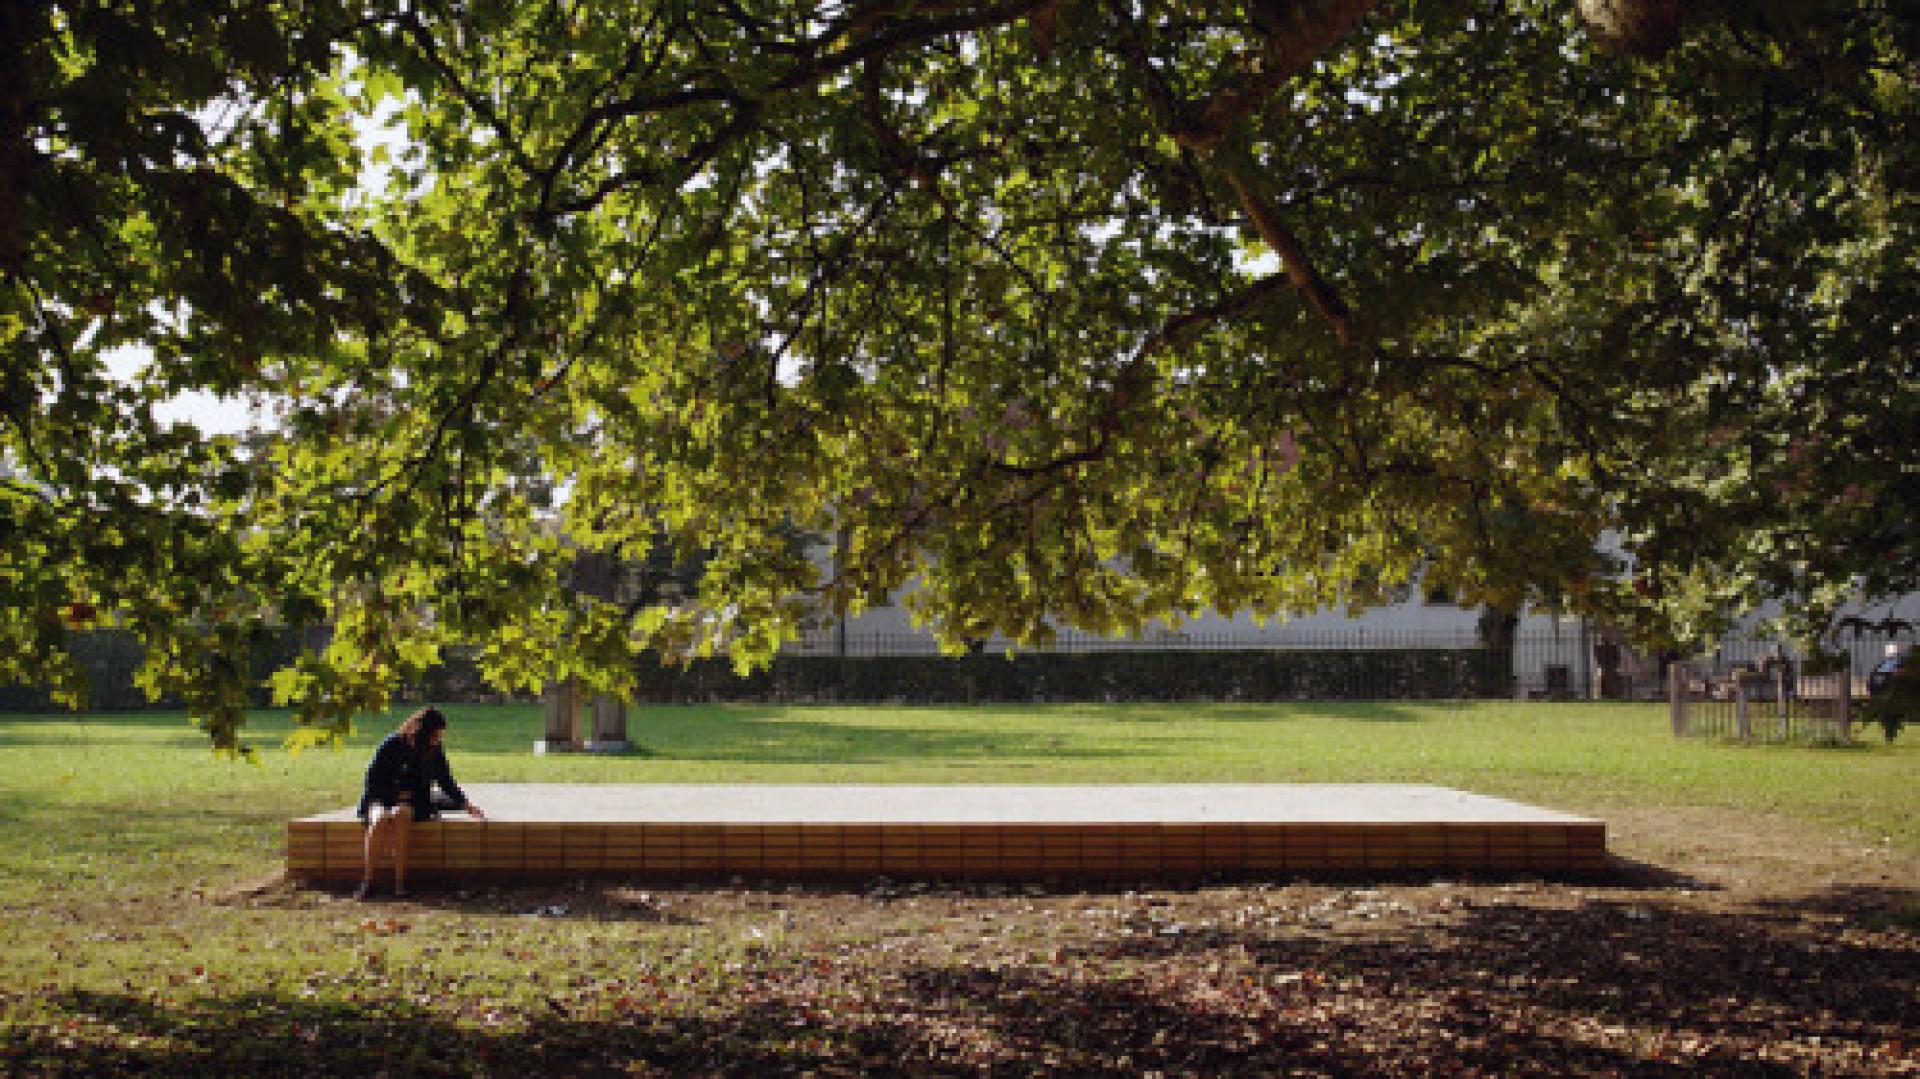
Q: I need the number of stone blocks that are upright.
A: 2